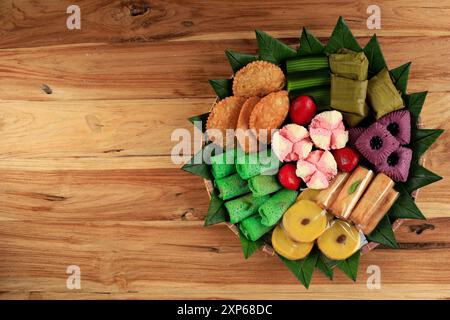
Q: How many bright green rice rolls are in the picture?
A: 7